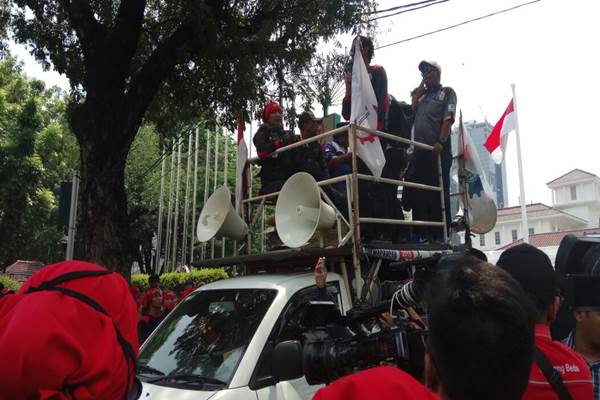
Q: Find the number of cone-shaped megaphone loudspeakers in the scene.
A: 3